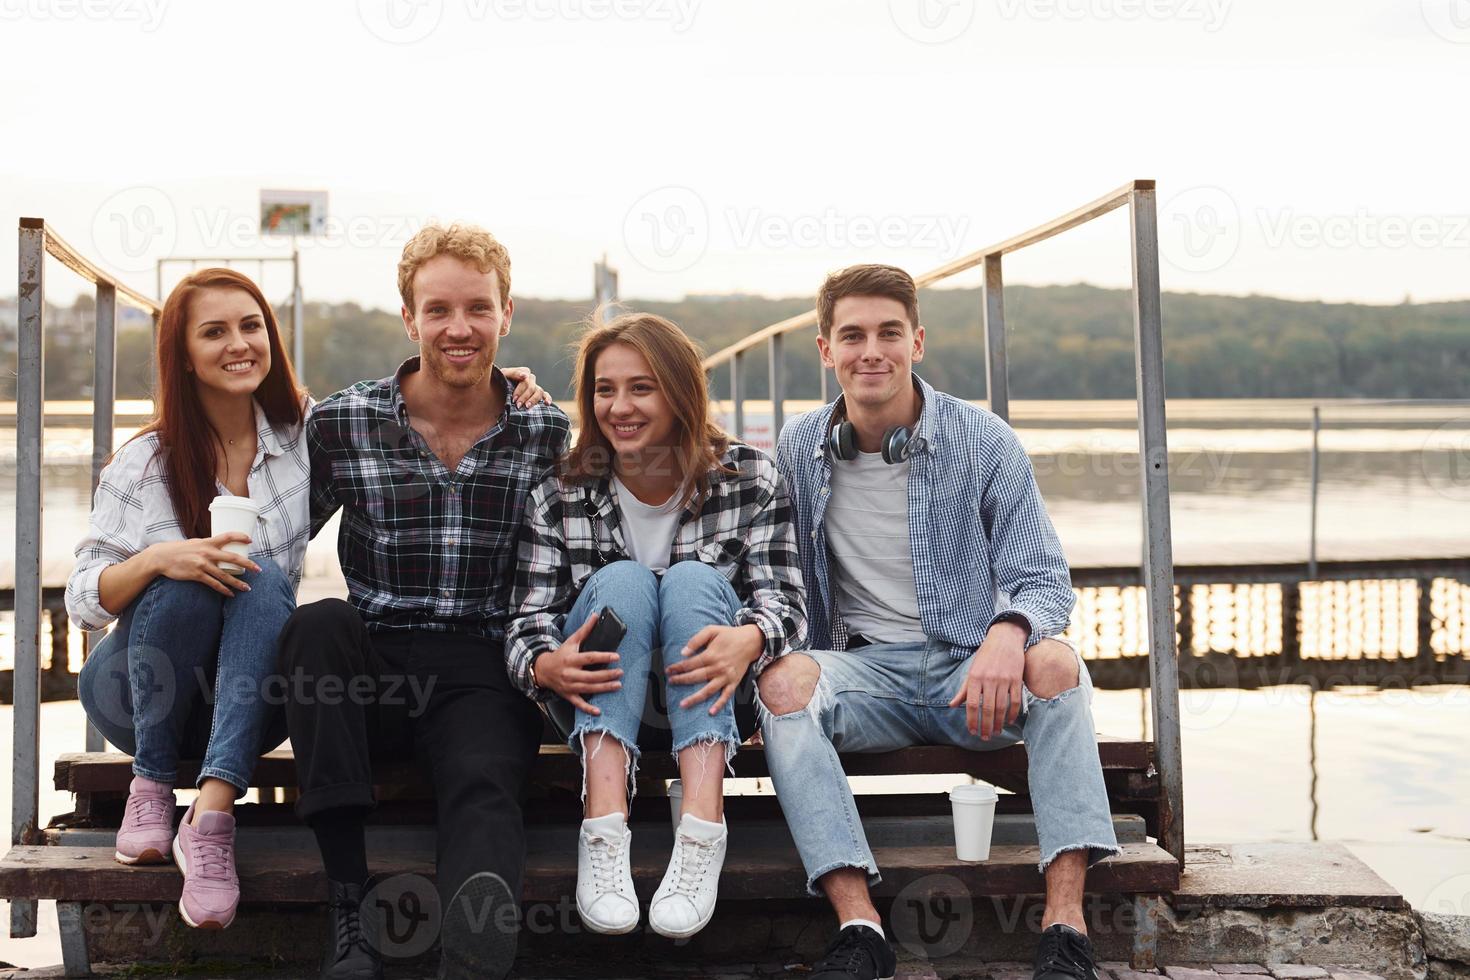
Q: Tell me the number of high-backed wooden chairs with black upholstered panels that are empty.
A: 0